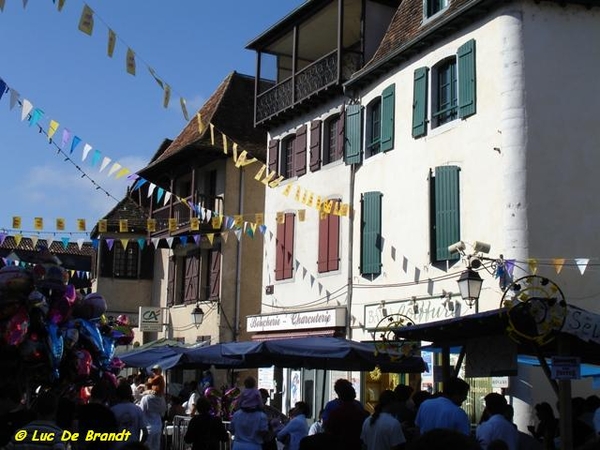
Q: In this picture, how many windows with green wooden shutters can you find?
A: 4